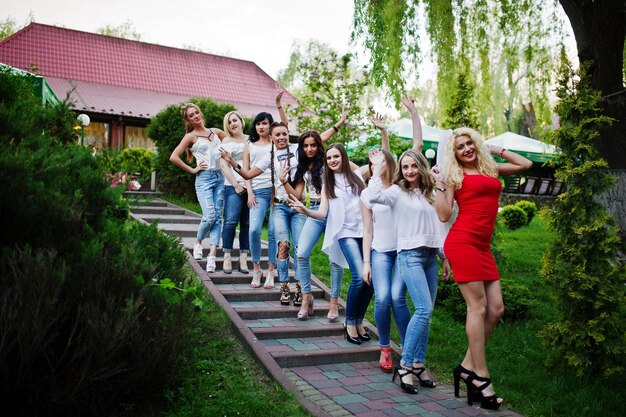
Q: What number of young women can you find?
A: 9